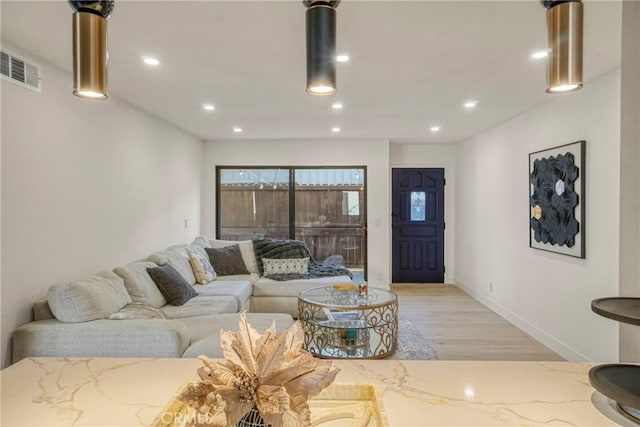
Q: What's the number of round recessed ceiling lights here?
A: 9